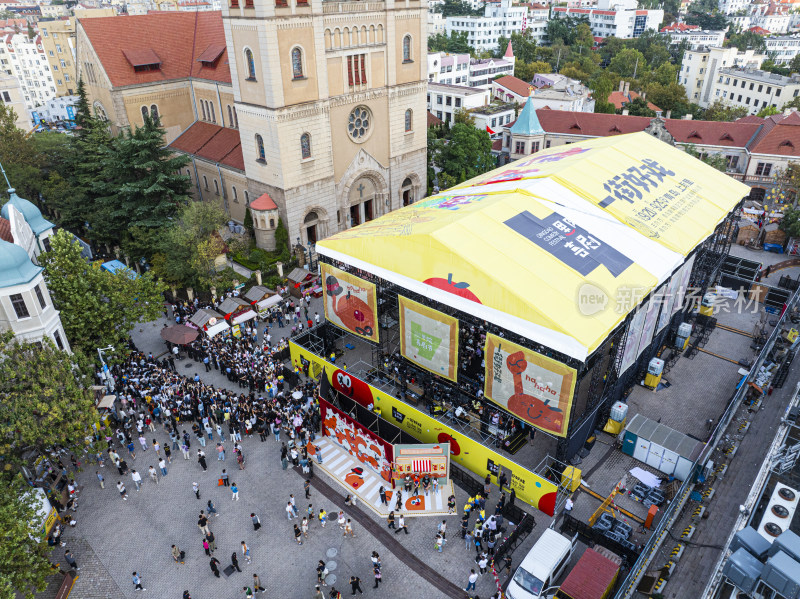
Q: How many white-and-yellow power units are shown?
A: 4